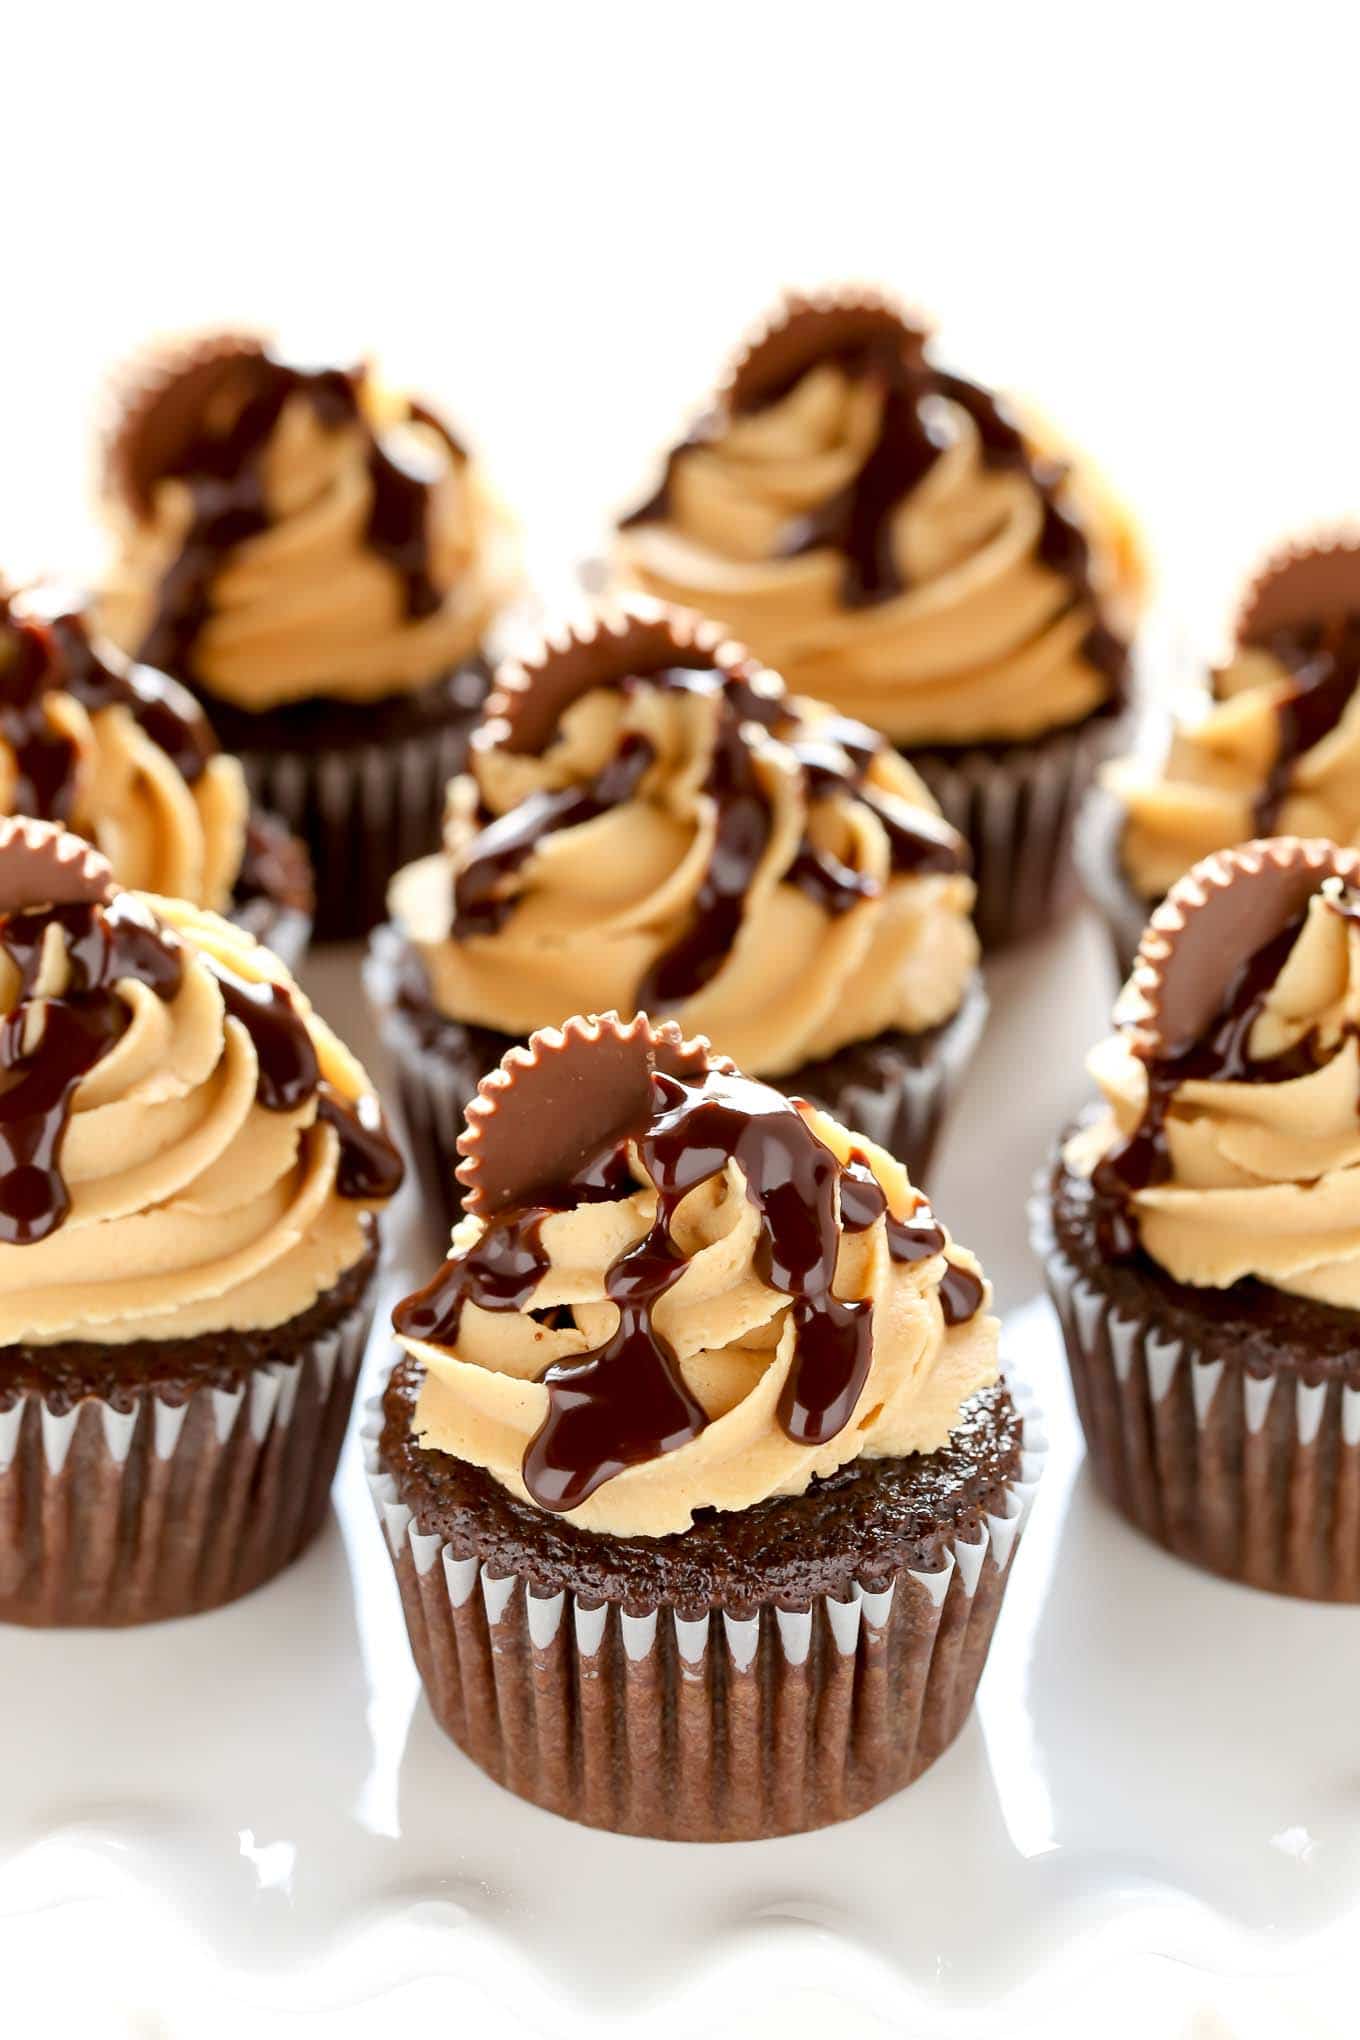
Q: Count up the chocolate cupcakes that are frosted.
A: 8